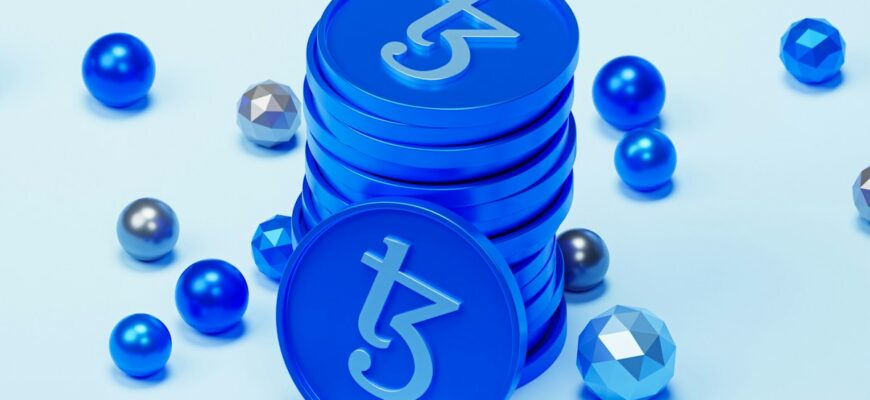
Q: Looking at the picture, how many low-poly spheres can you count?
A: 5